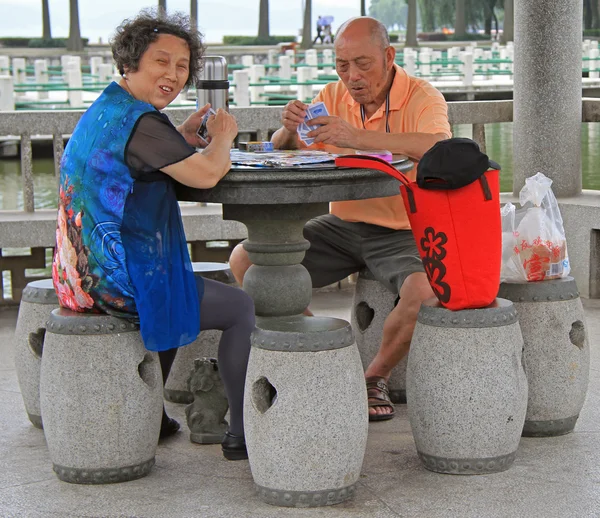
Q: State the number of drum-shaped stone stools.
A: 7